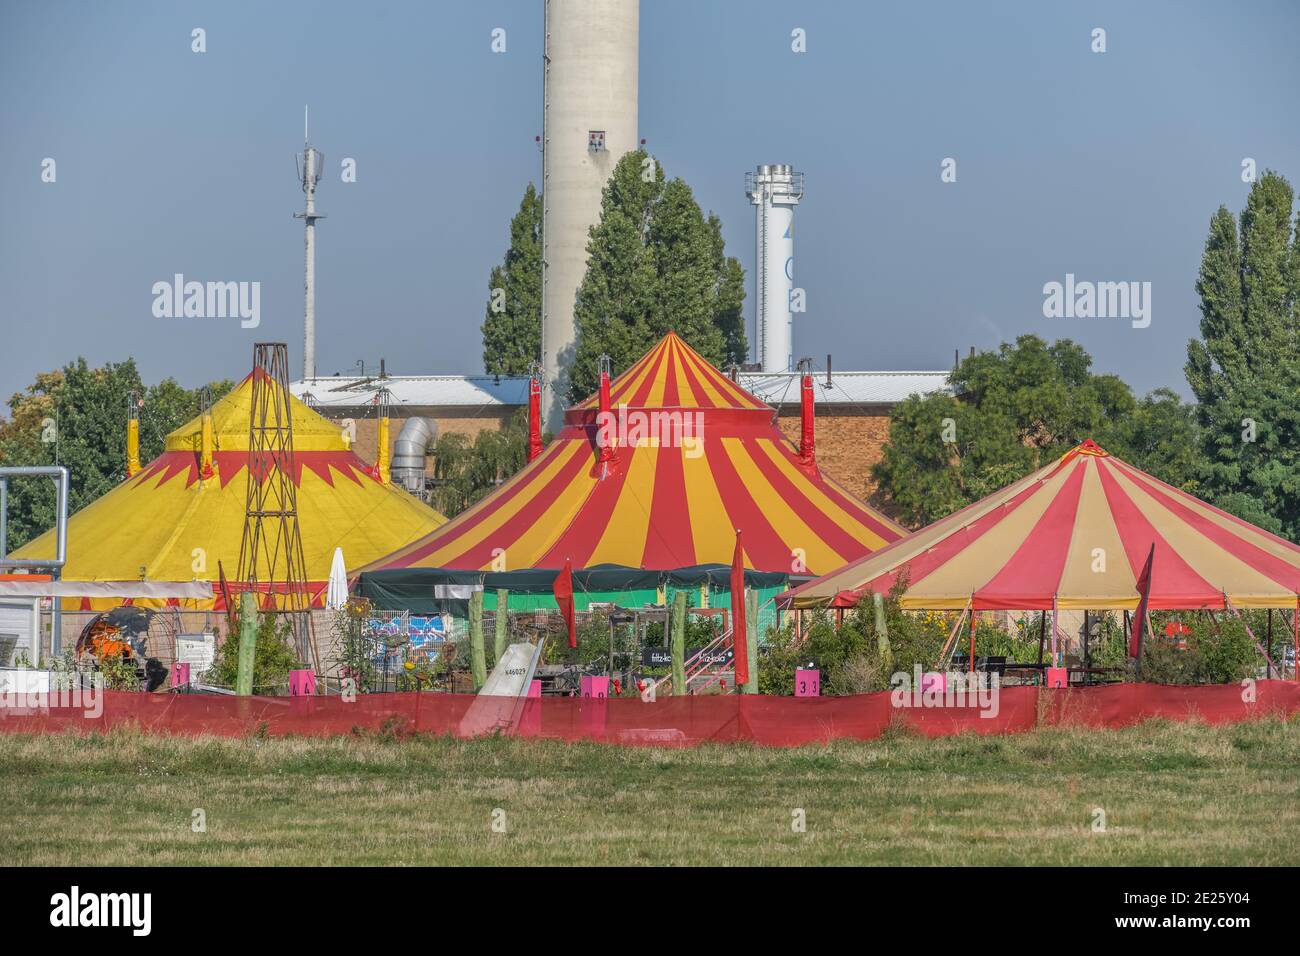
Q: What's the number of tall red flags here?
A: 3